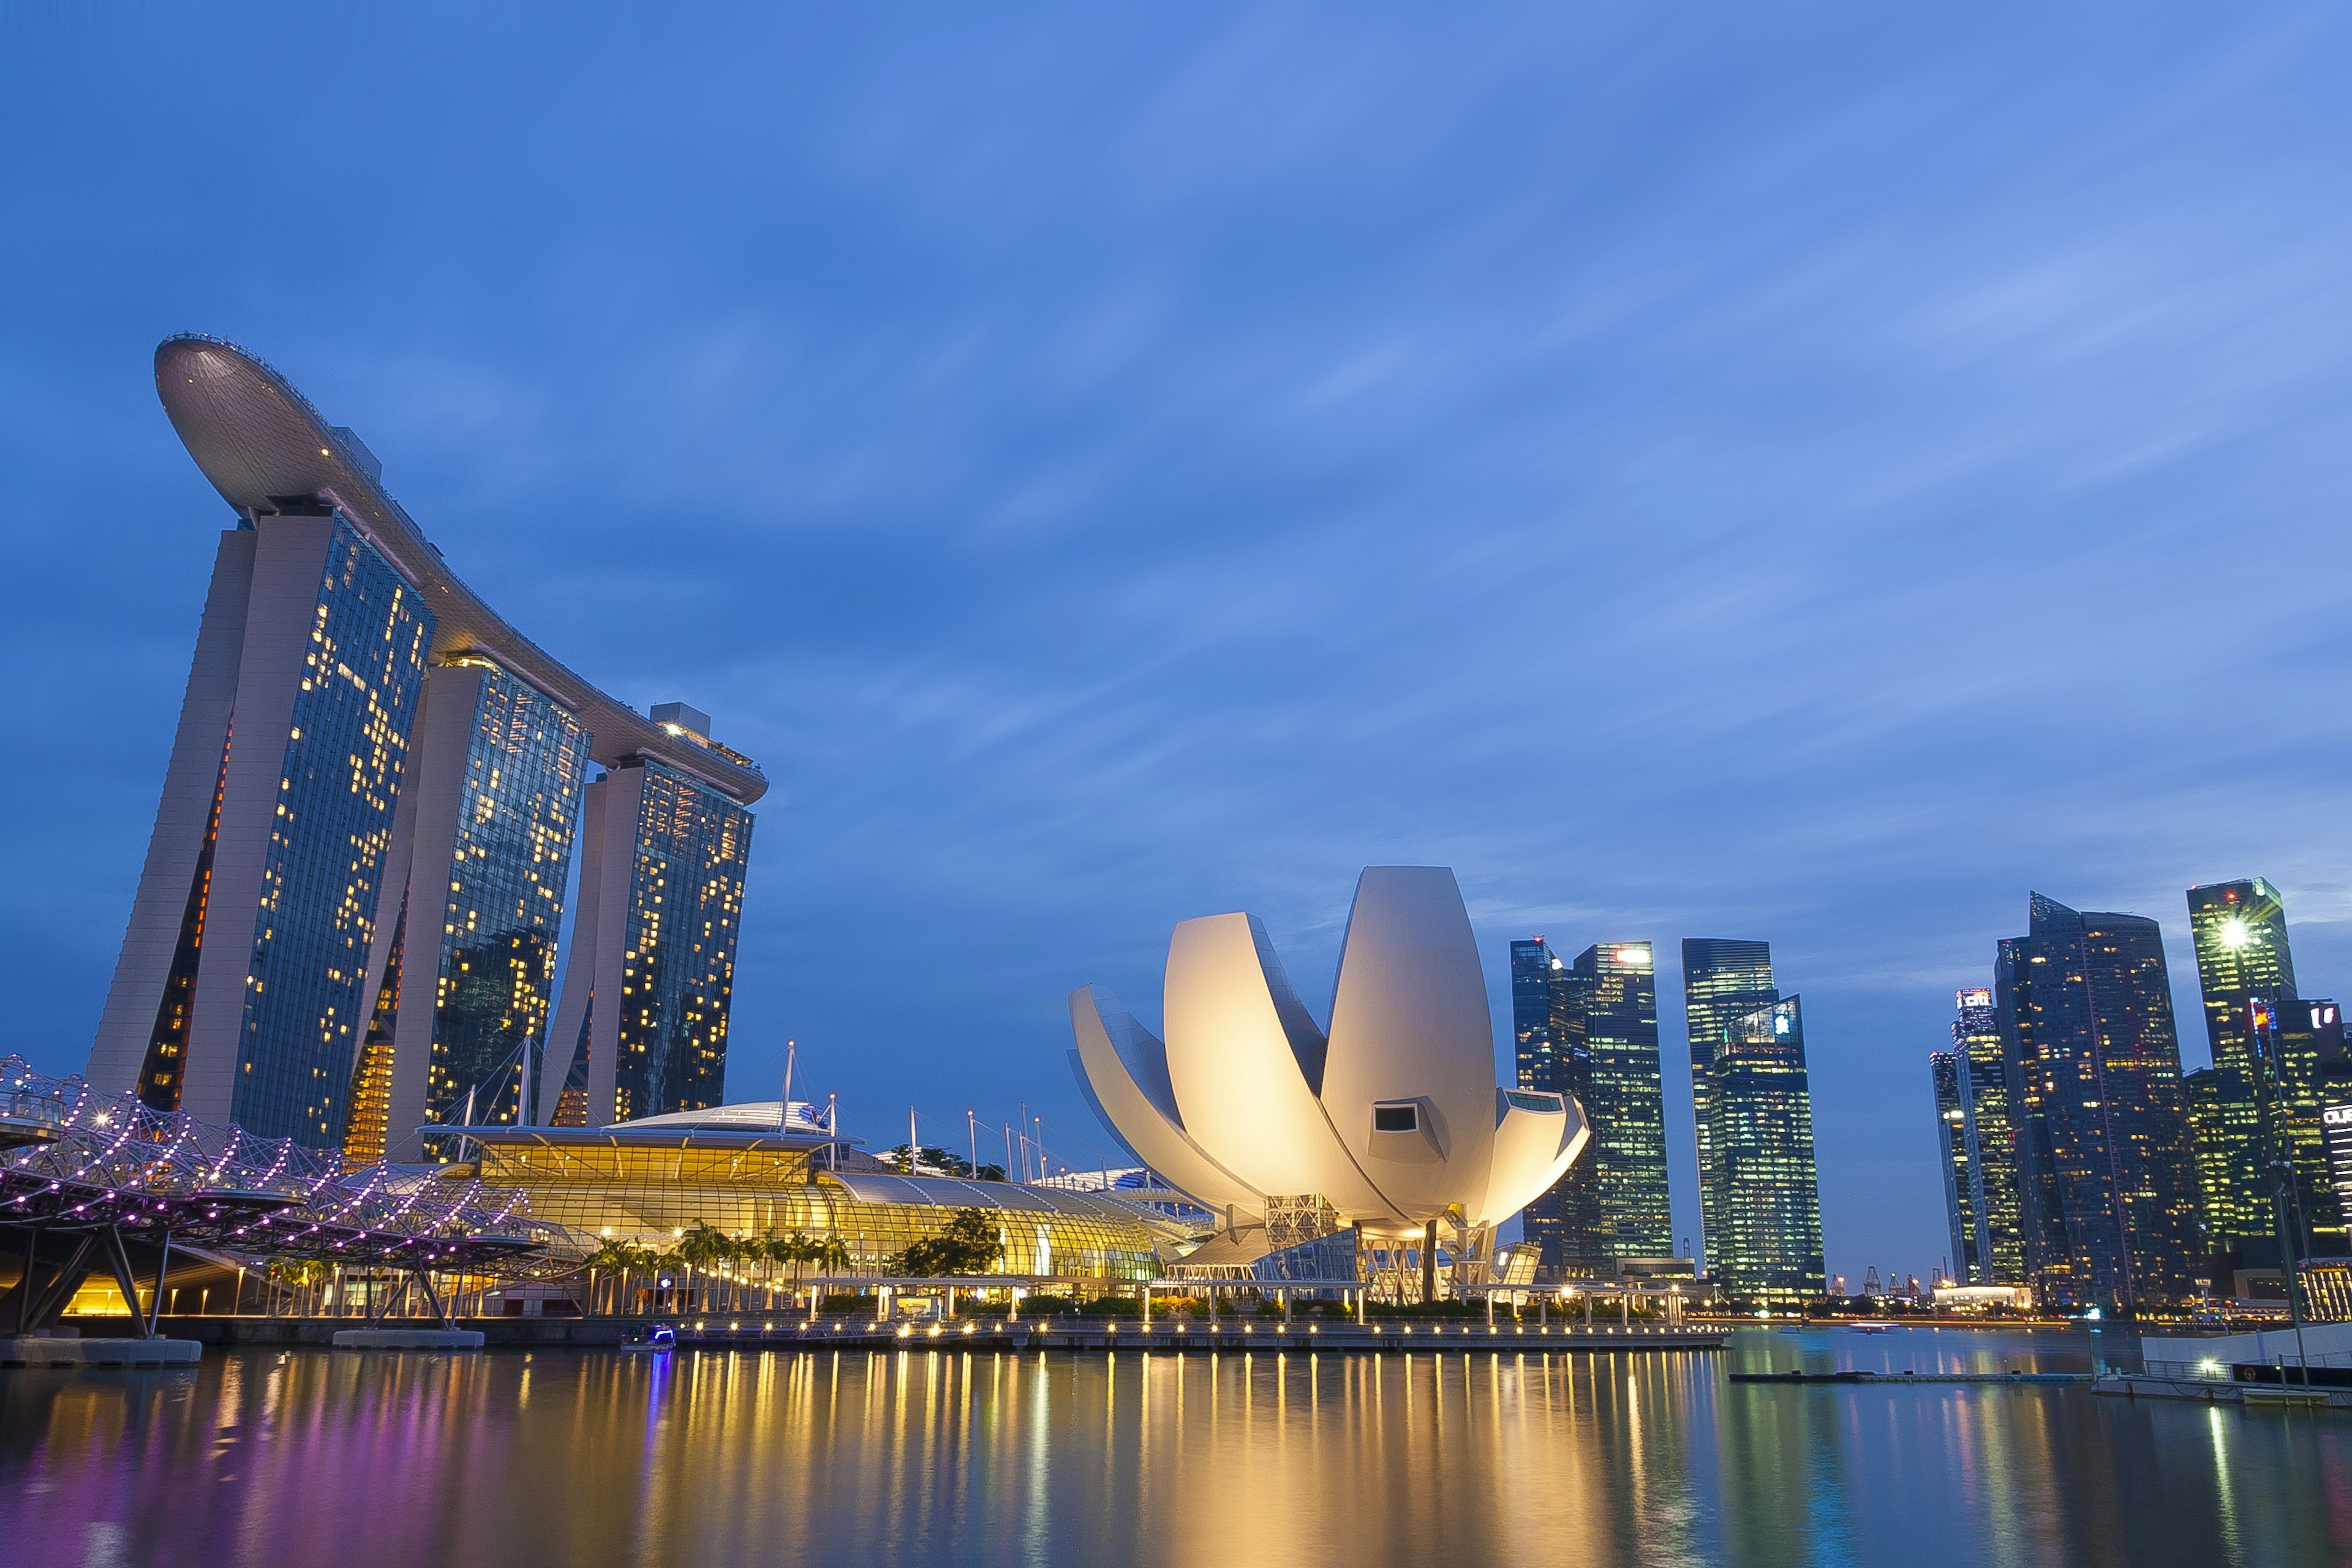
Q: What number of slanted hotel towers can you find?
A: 3